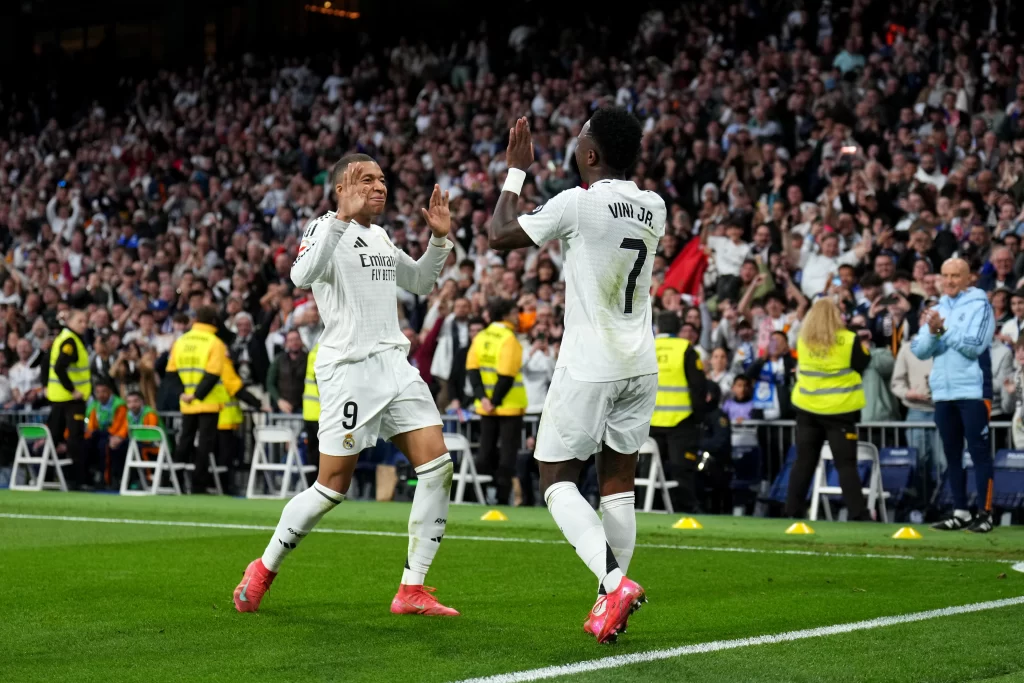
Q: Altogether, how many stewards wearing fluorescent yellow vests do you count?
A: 7